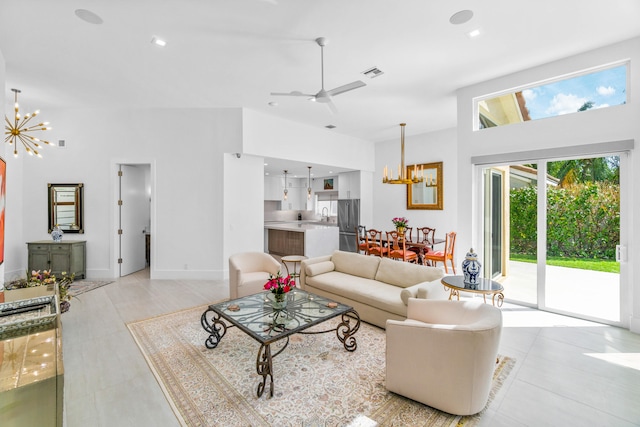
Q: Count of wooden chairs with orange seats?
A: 6